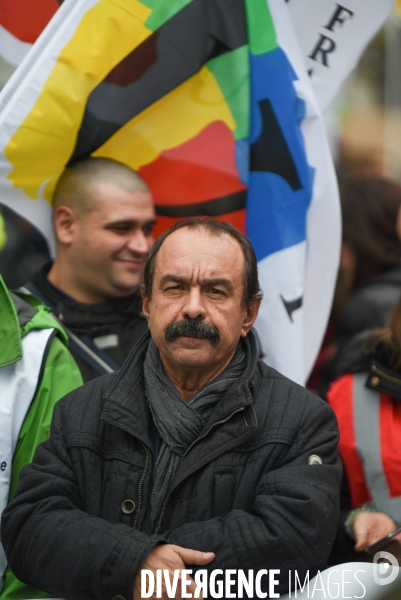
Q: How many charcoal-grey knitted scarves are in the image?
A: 1